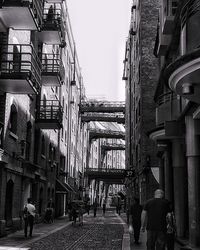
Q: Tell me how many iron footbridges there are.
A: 5